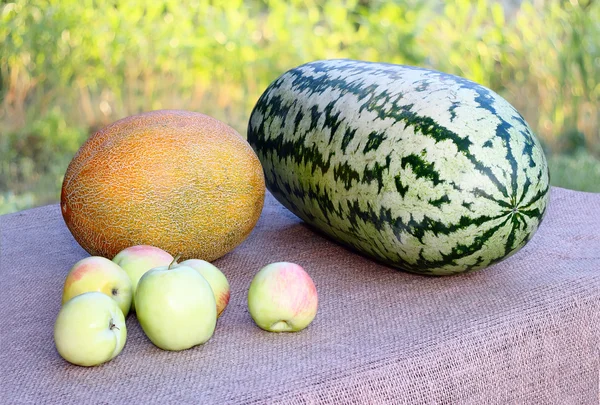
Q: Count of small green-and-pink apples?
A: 6